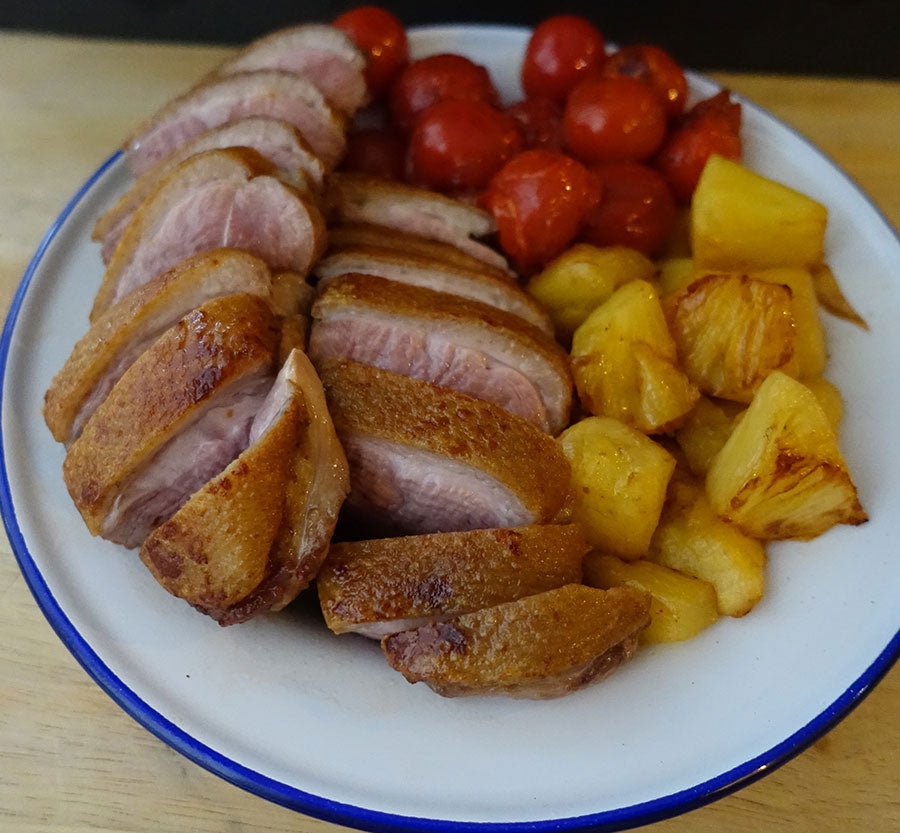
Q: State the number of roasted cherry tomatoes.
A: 11